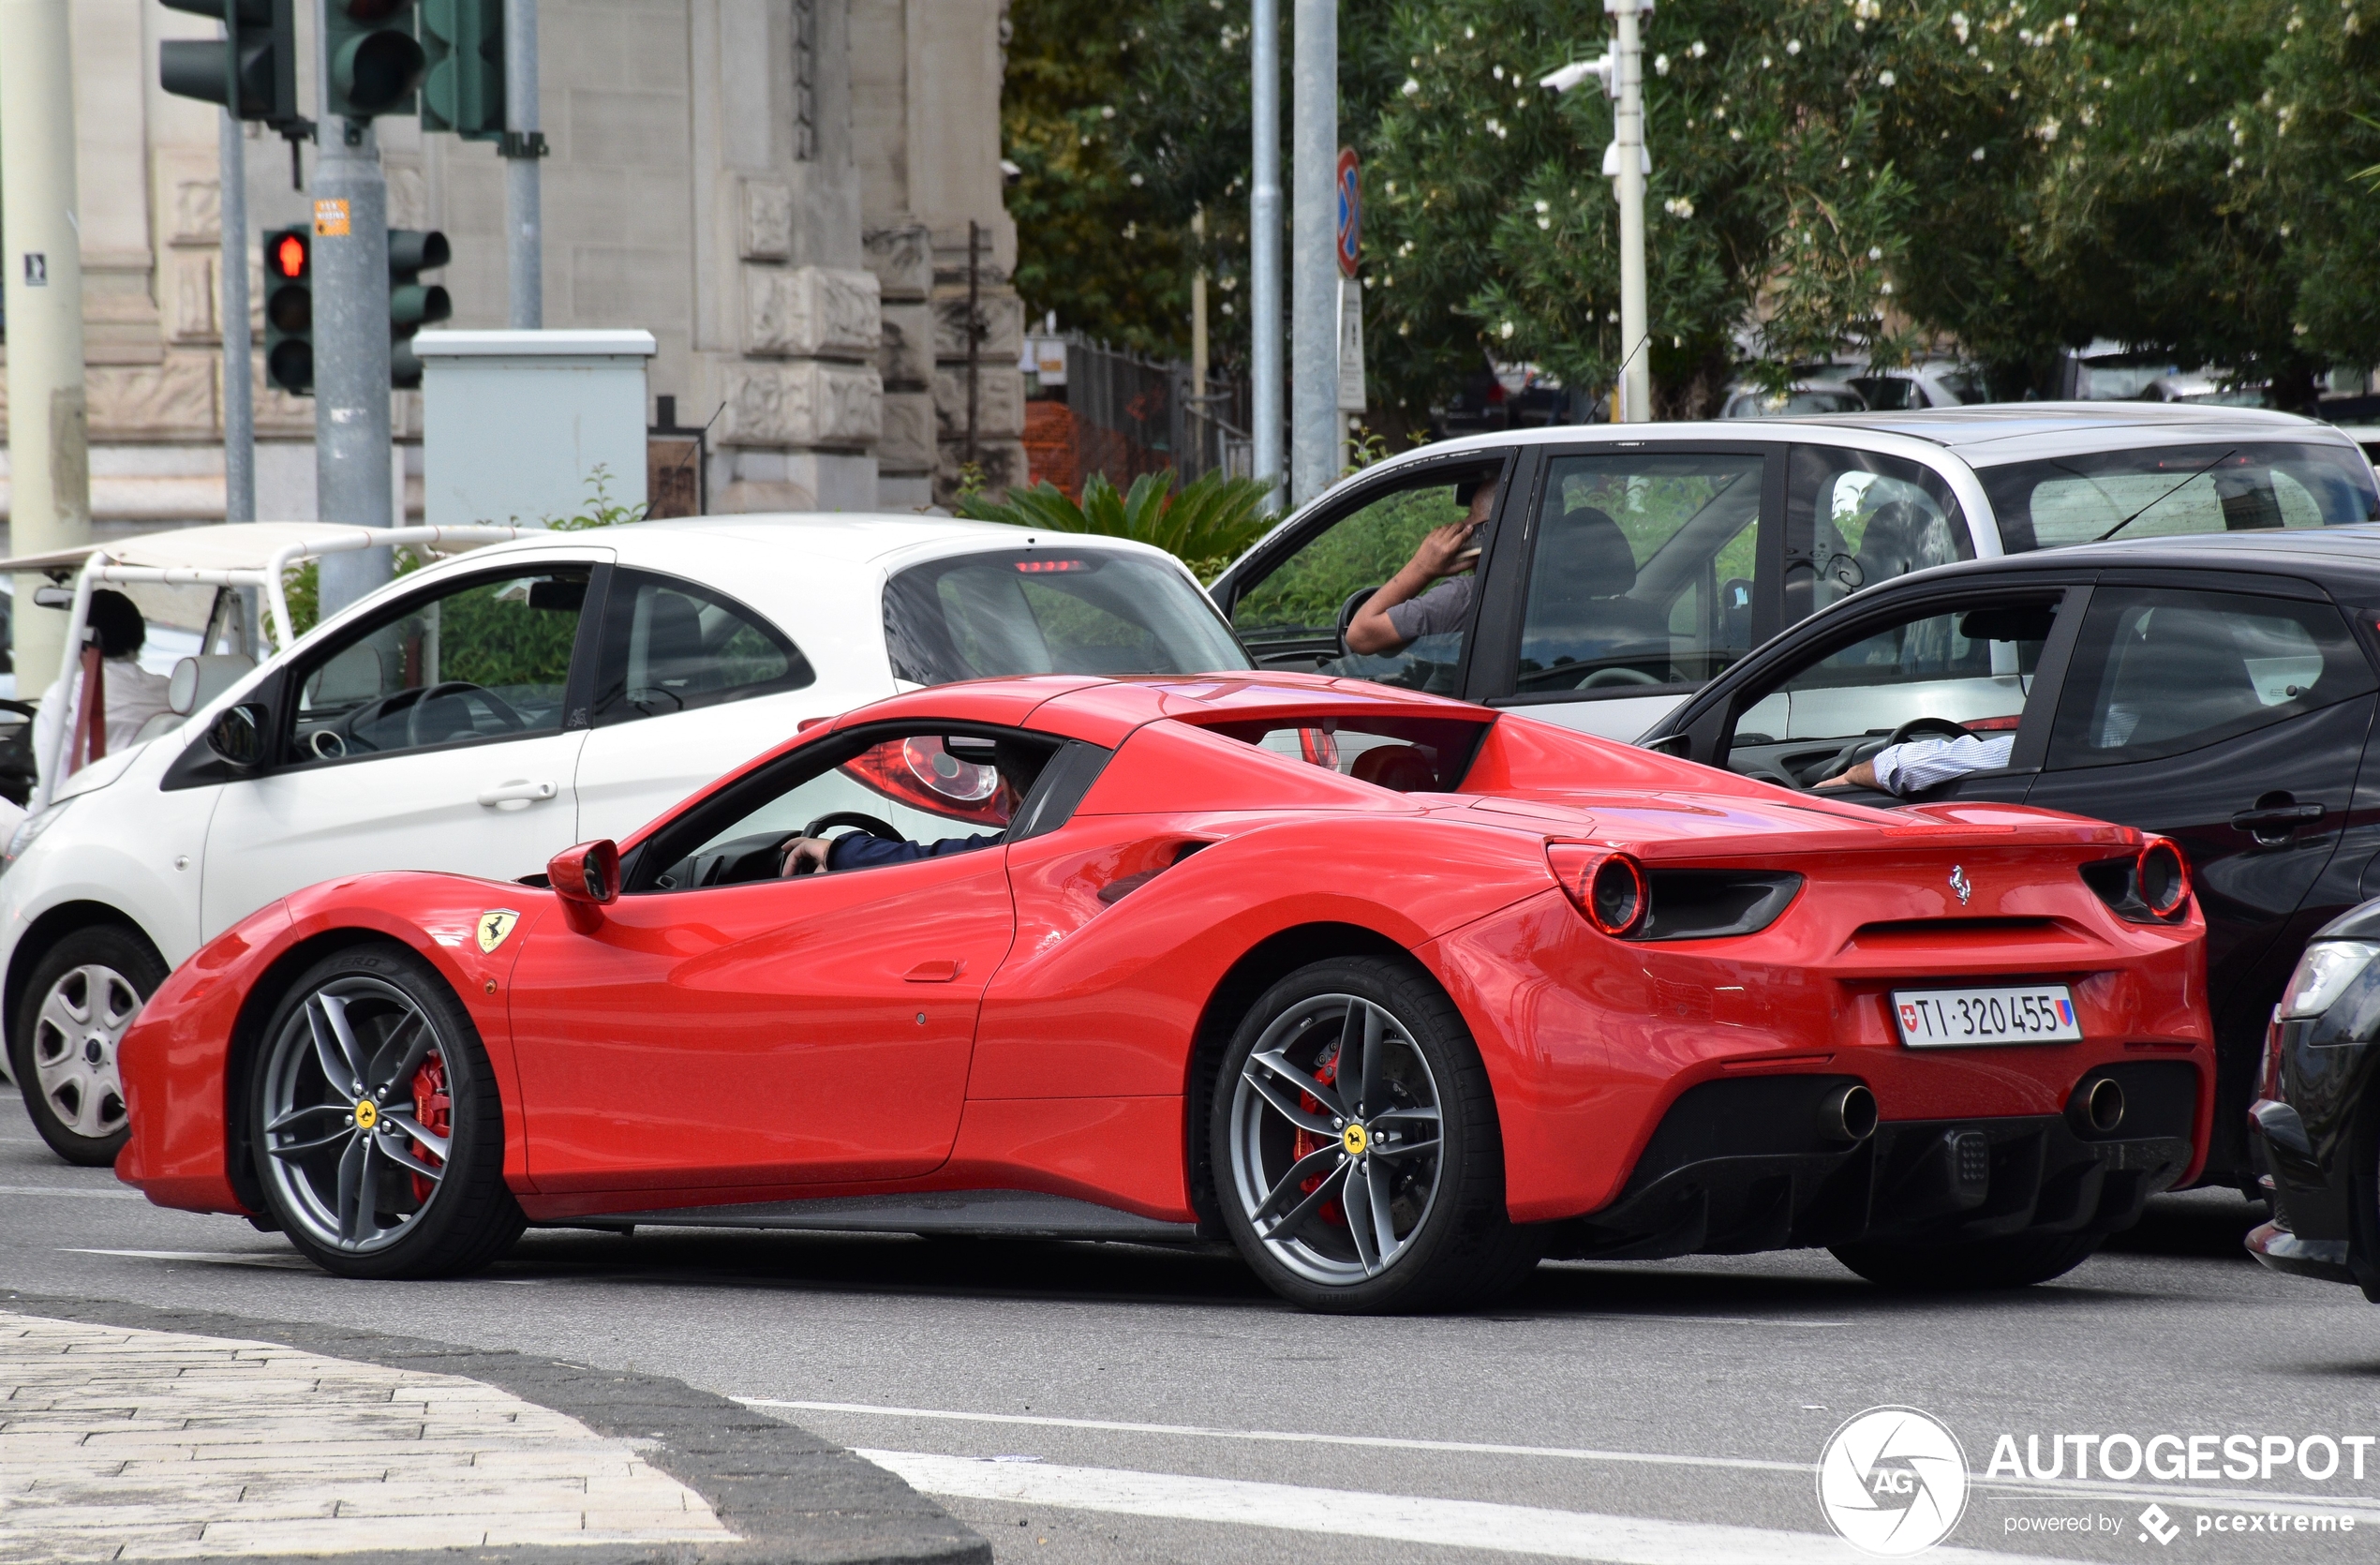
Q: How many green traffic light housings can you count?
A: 5